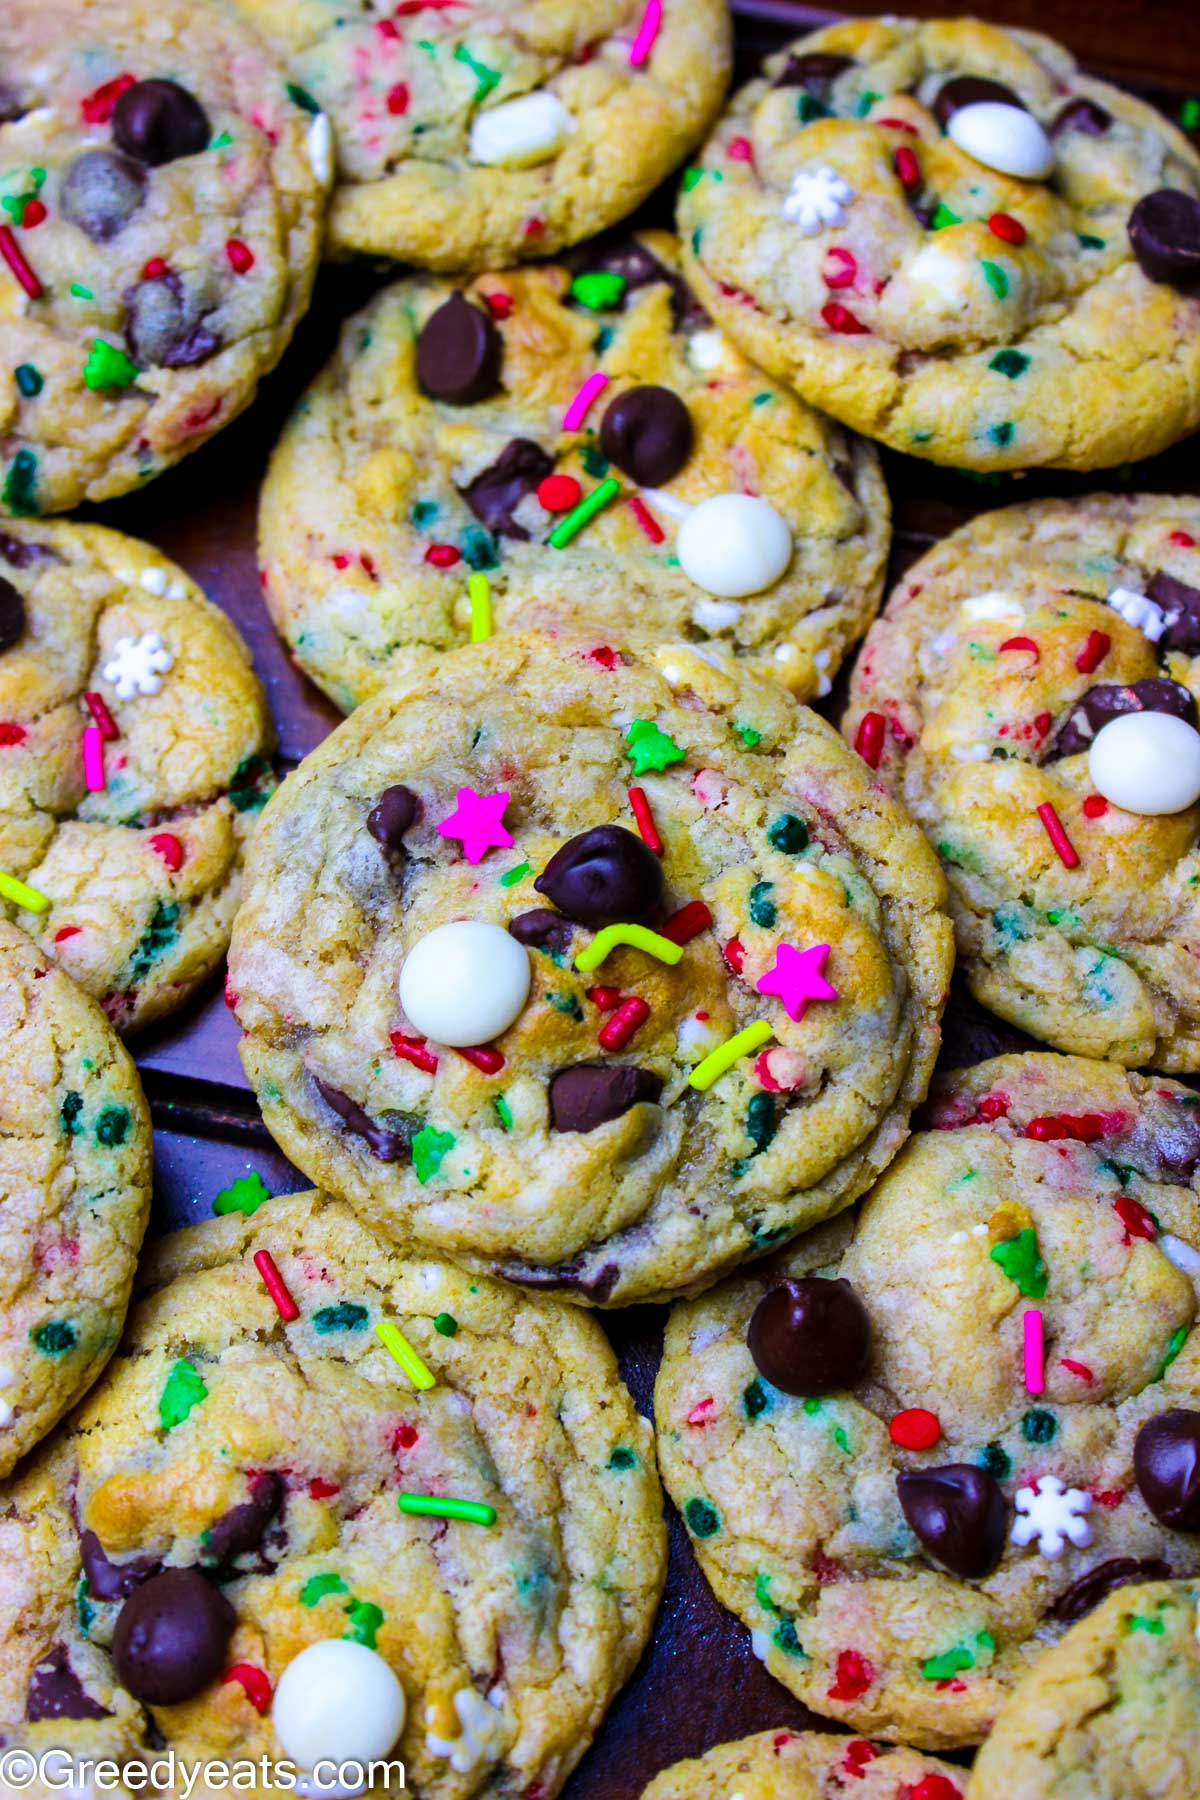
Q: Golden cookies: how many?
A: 12